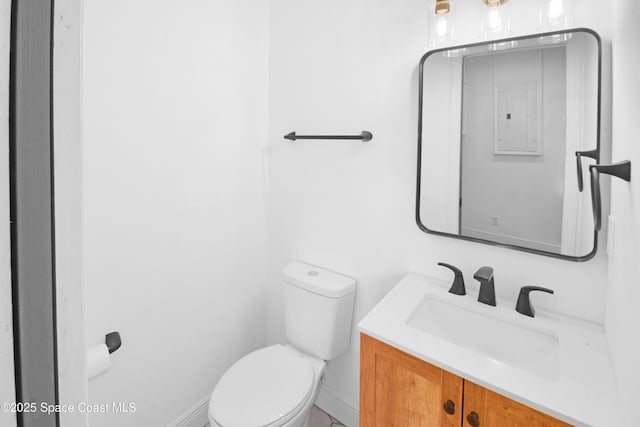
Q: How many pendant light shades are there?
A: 3